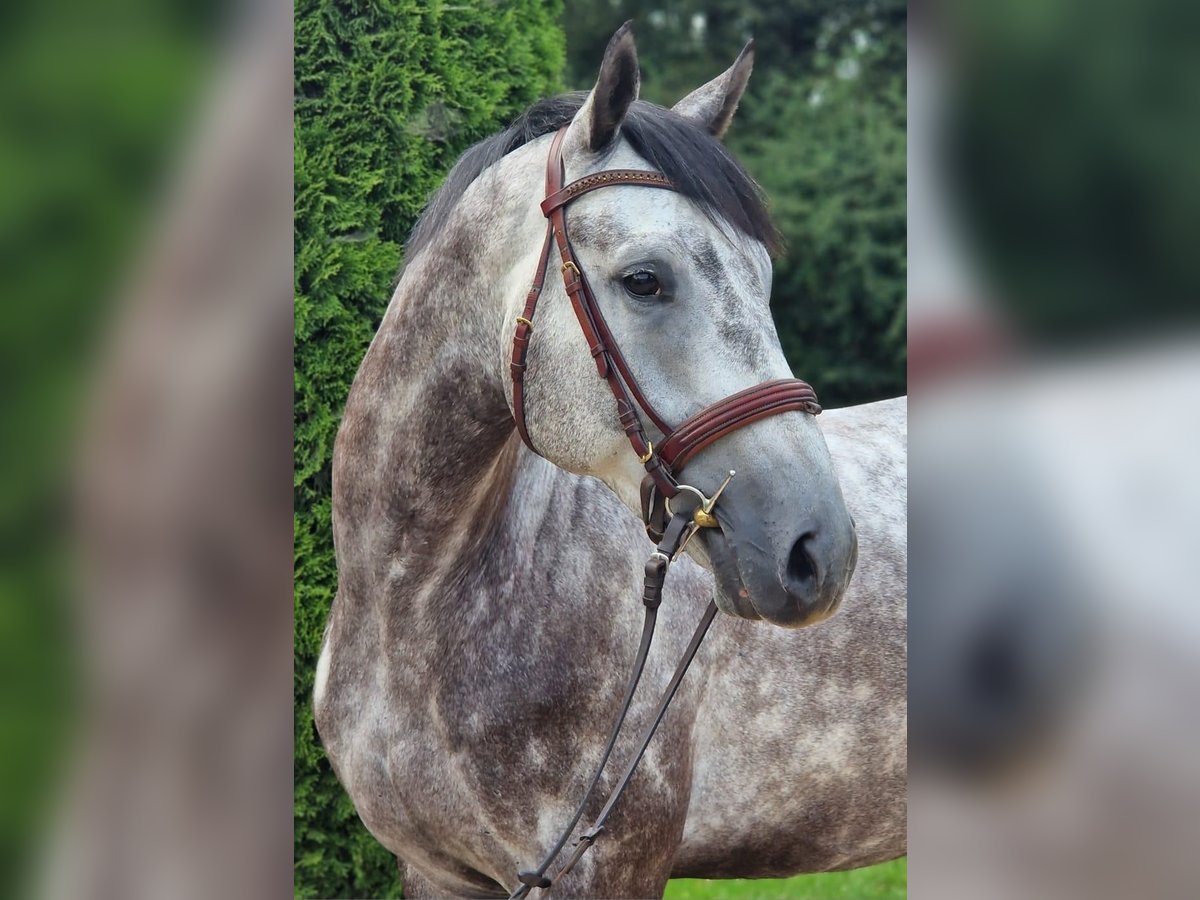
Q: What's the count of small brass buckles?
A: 3